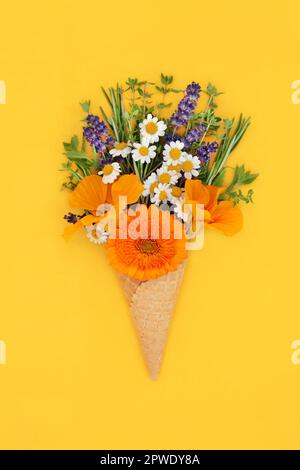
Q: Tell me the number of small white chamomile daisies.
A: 13